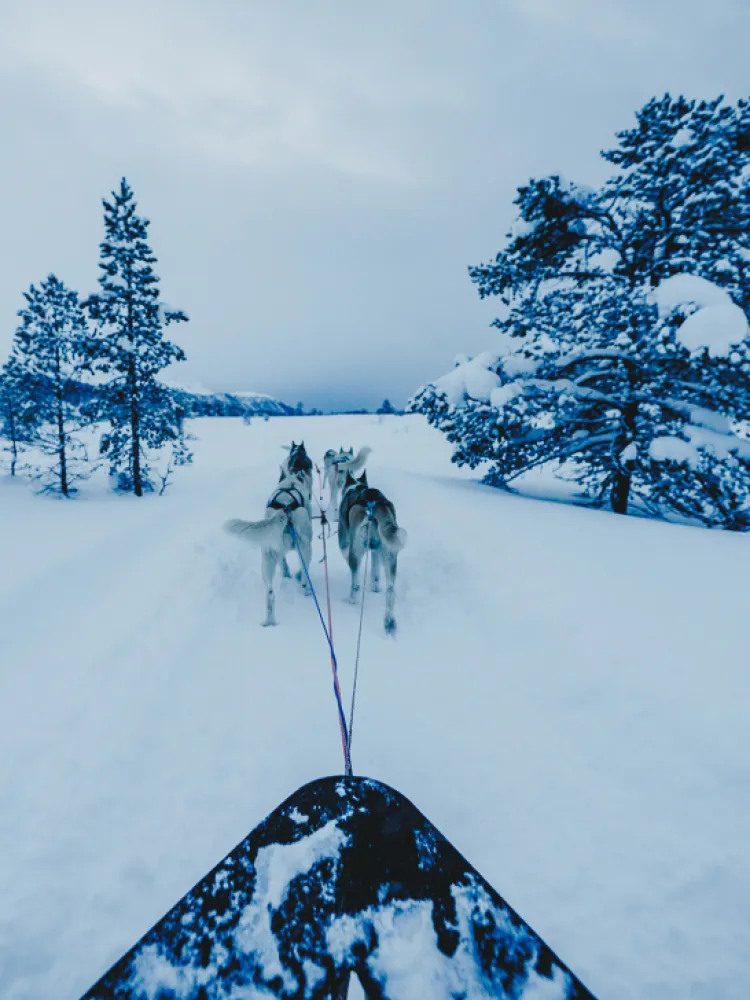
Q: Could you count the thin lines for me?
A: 3